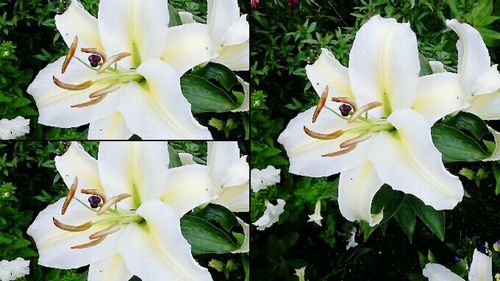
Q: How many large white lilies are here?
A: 3